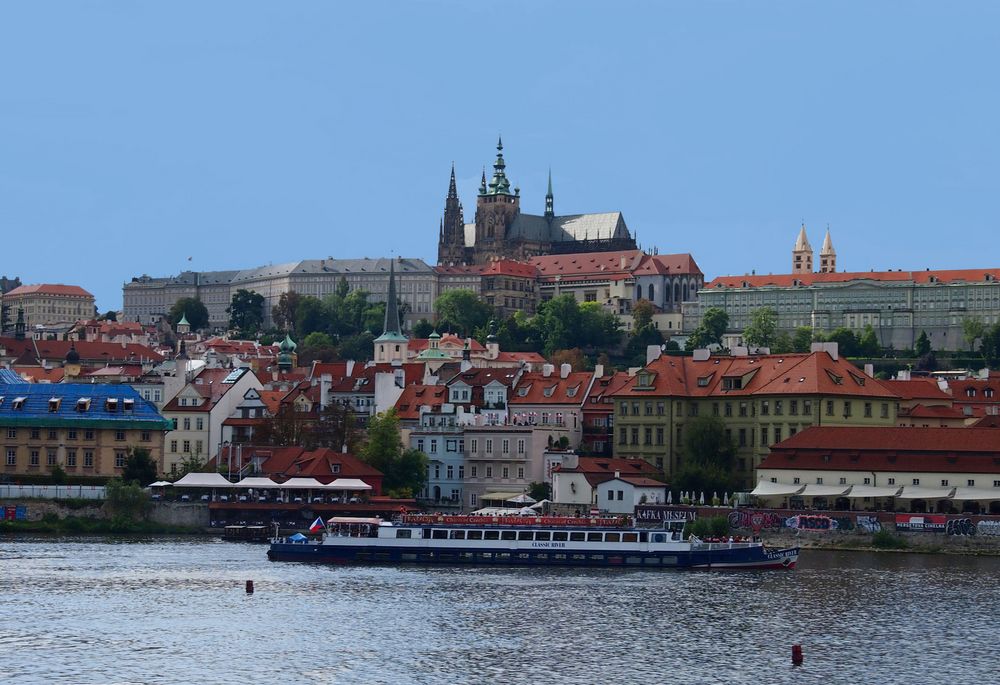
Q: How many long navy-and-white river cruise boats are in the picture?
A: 1